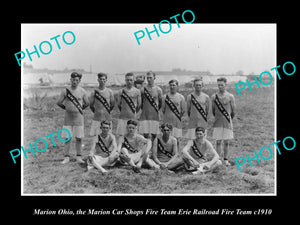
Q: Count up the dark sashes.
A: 11